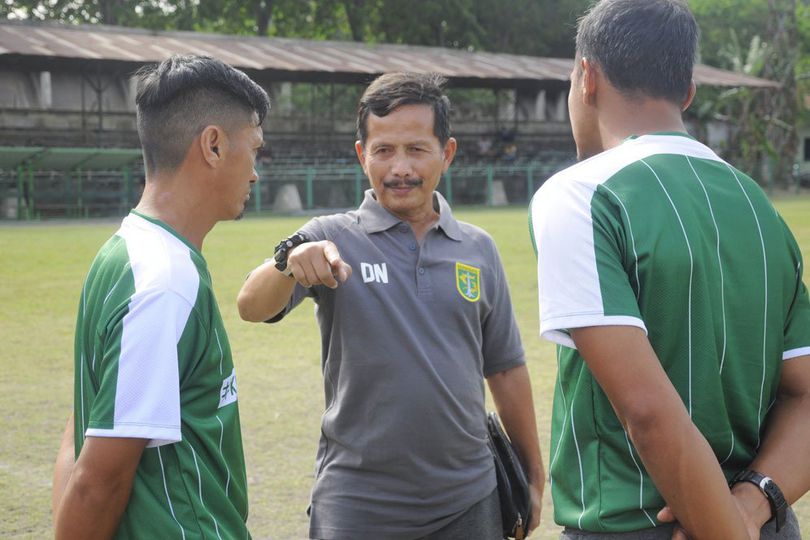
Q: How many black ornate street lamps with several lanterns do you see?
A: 0